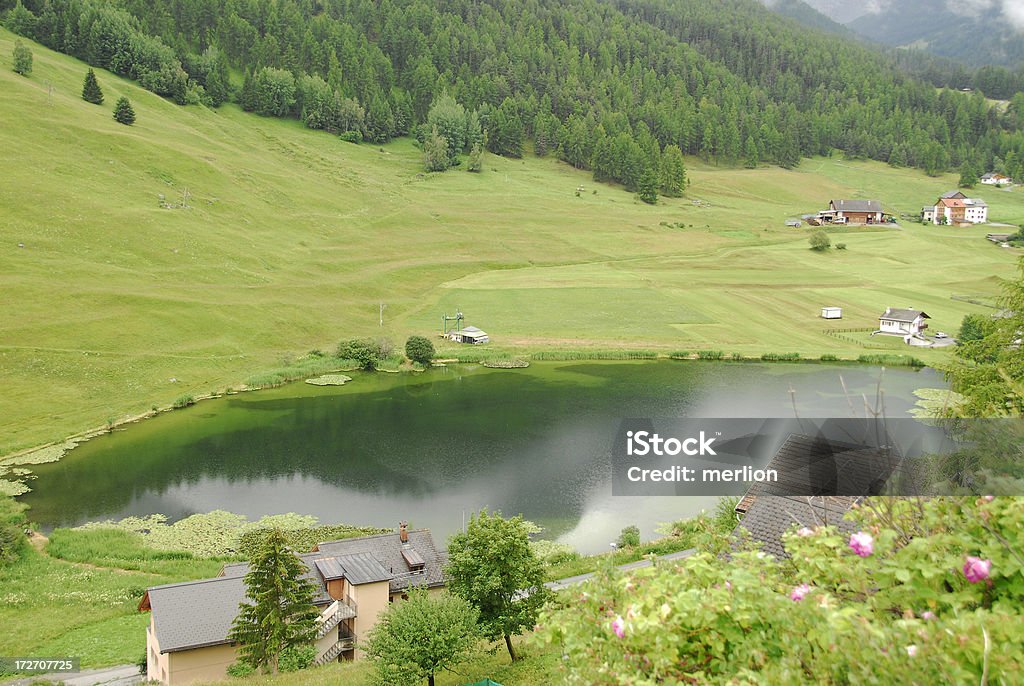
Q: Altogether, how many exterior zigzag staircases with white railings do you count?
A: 1